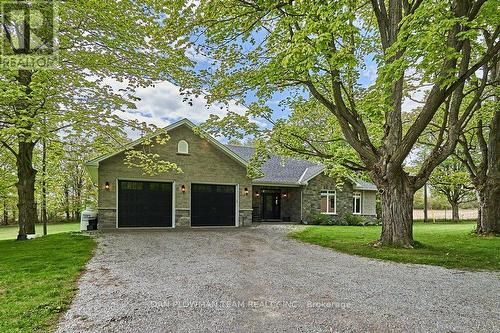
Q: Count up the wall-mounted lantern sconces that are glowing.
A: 5